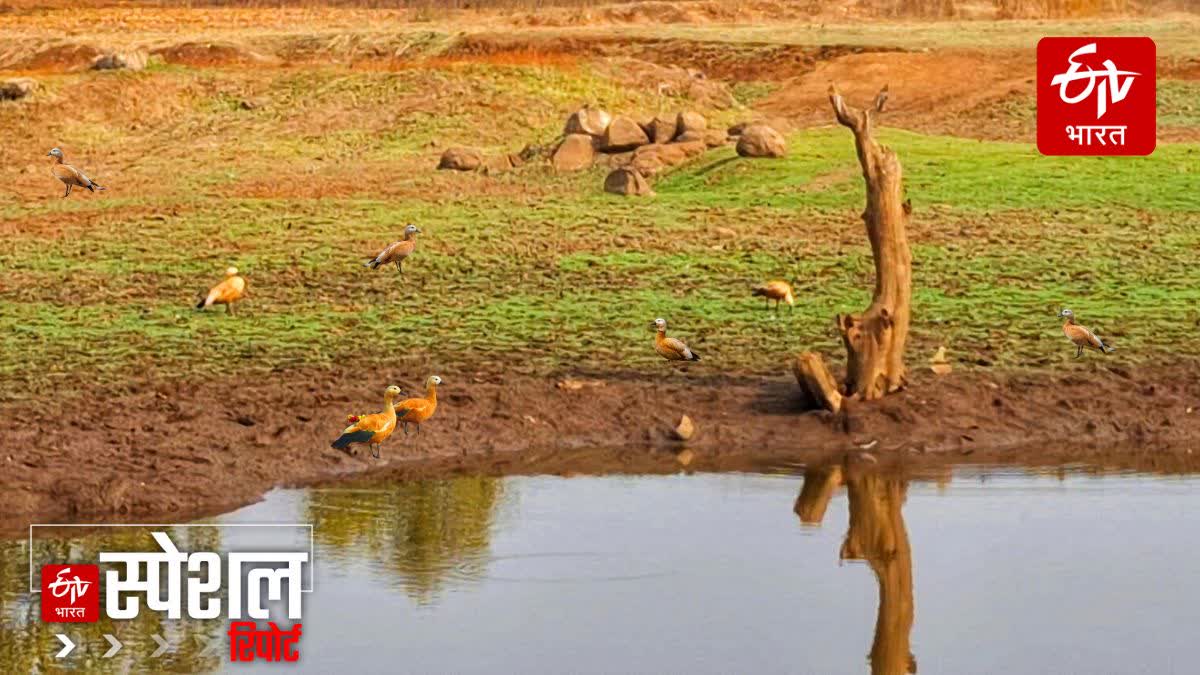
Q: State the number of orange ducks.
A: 8